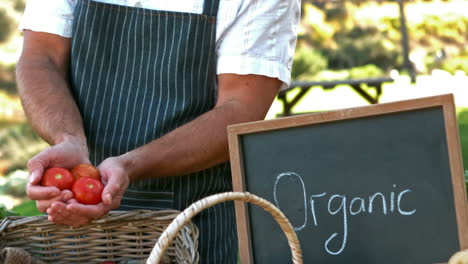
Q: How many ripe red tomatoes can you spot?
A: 3